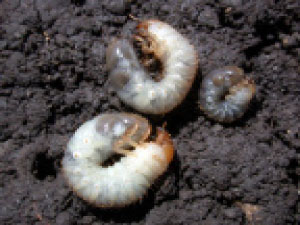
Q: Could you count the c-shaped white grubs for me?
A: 3